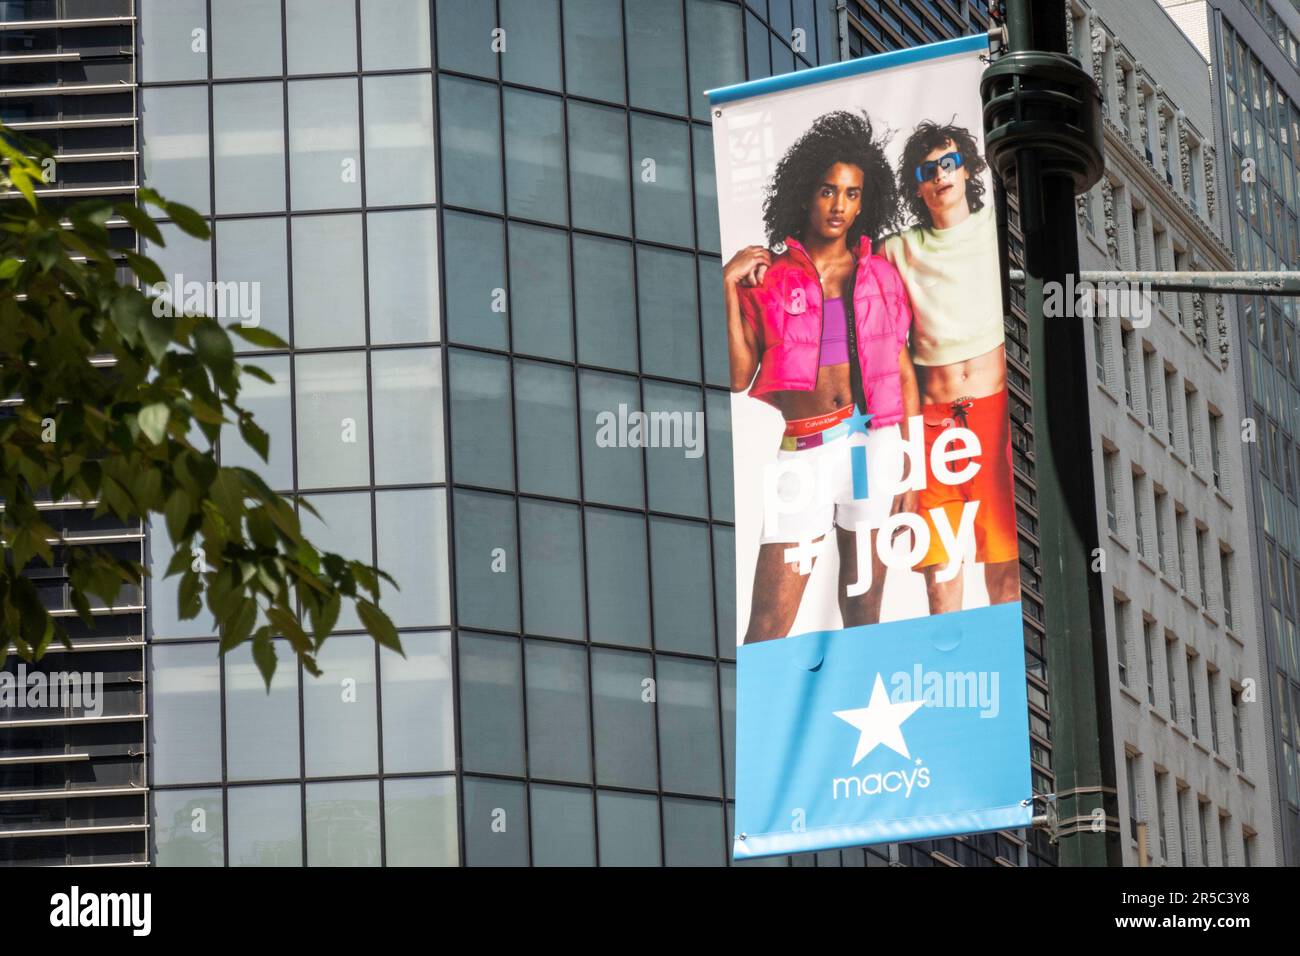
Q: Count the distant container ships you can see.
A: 0